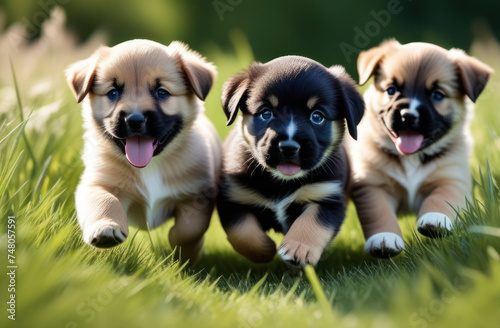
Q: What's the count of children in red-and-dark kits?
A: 0